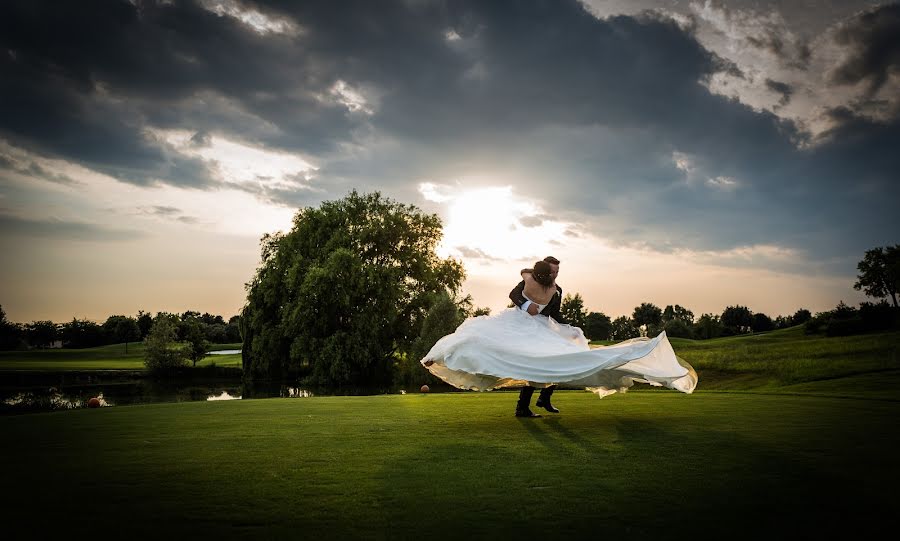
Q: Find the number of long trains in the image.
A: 1